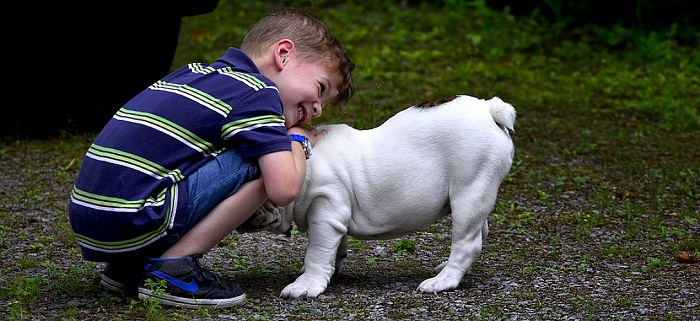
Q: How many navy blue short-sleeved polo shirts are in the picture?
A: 1